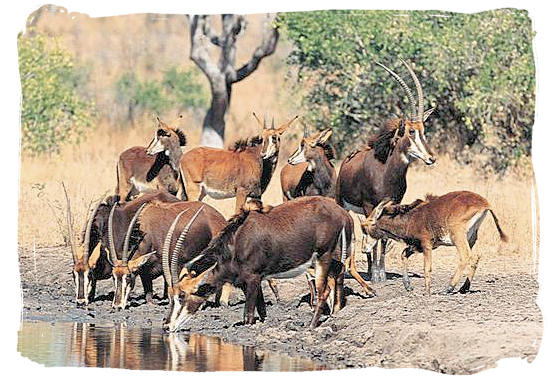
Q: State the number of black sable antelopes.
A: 8